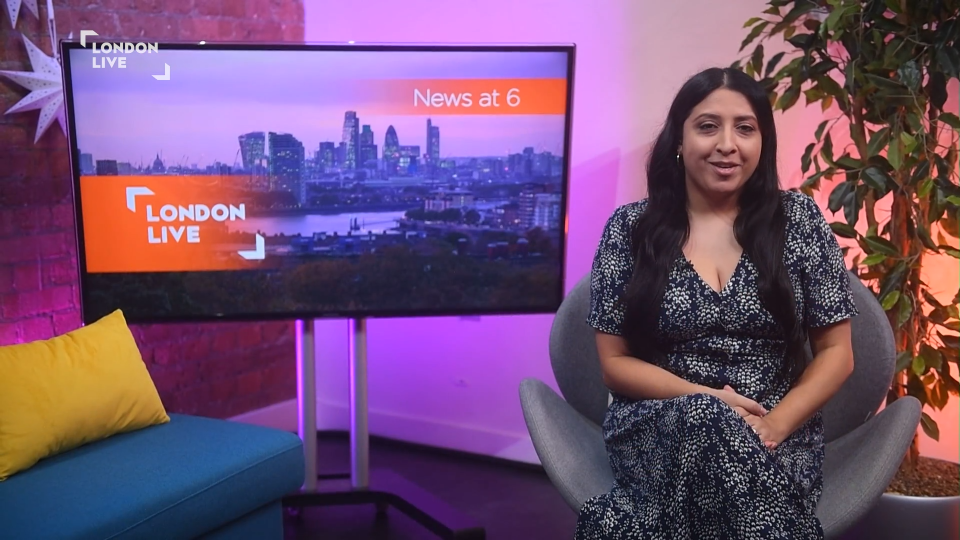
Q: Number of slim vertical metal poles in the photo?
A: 2